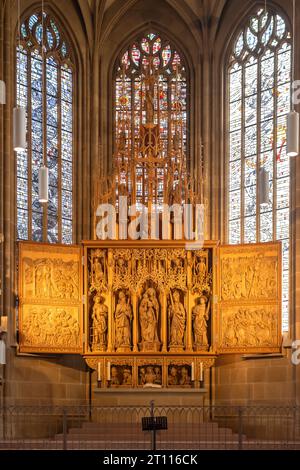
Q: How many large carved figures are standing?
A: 5